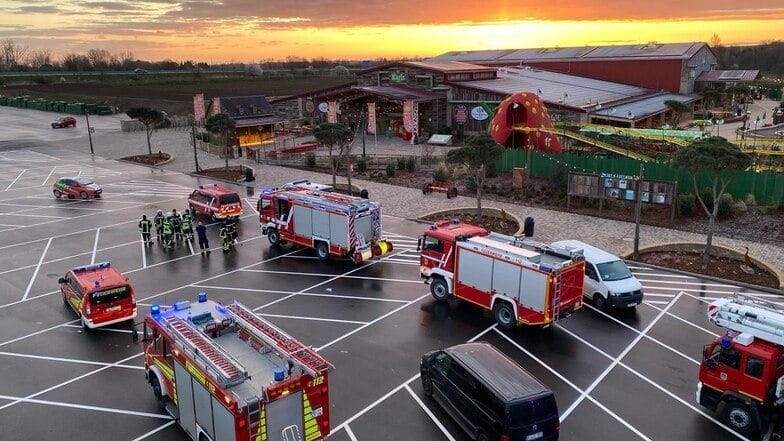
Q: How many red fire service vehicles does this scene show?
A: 6